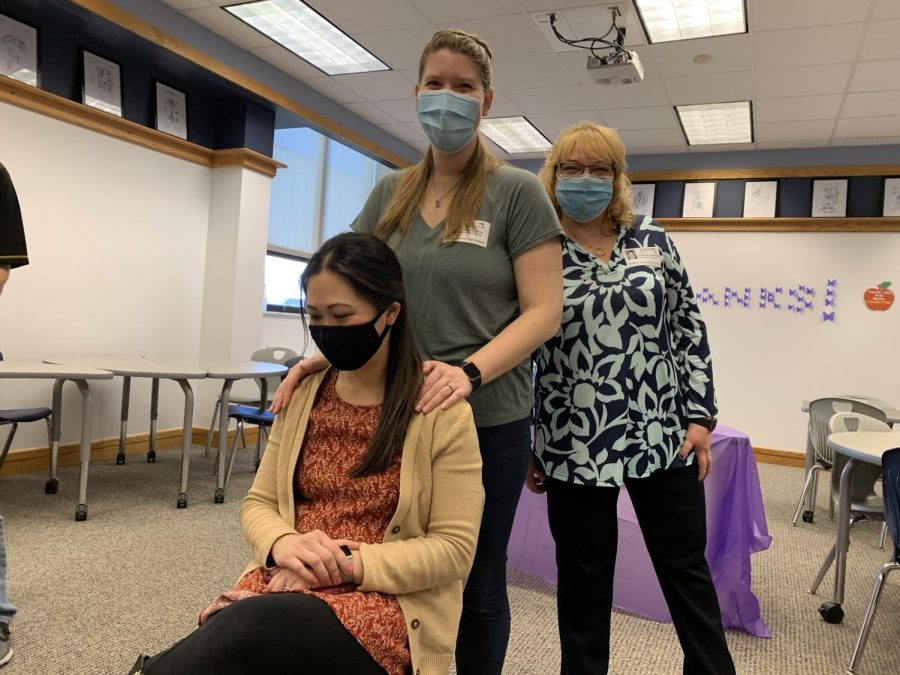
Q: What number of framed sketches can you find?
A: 8